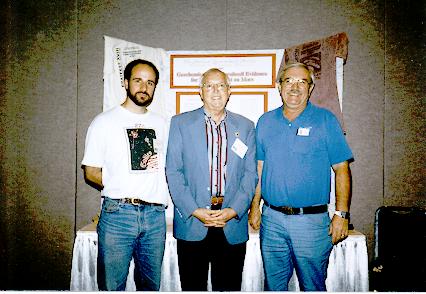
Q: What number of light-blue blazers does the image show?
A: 1